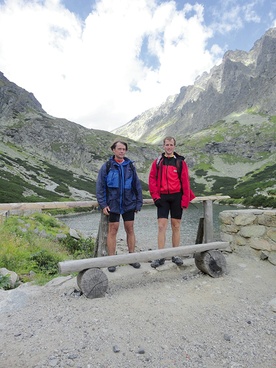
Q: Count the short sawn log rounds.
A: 2